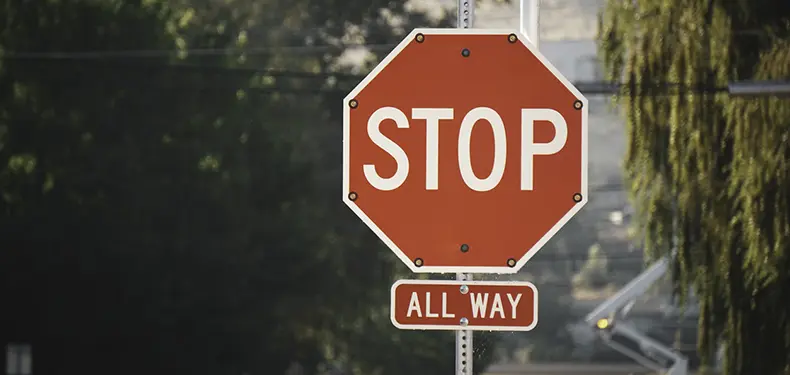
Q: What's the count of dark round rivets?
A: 10